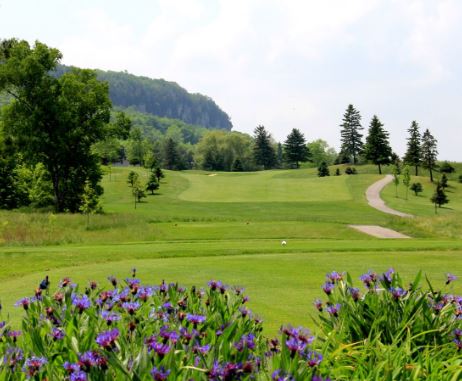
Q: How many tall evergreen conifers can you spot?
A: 6